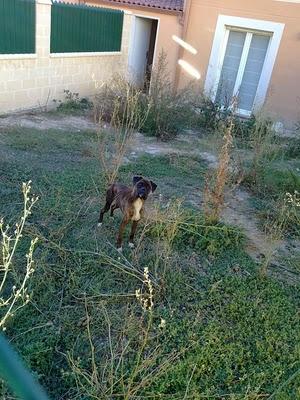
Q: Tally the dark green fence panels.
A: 2